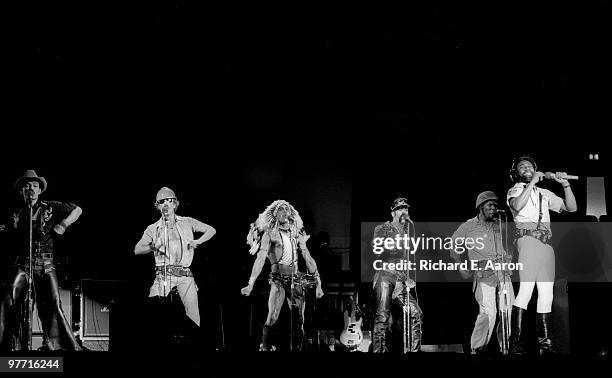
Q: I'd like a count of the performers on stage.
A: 6